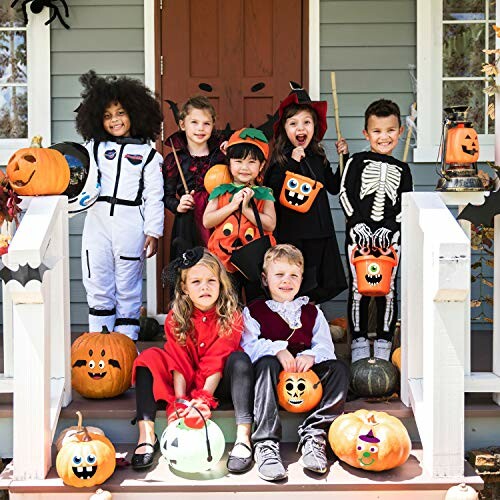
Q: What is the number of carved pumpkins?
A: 1